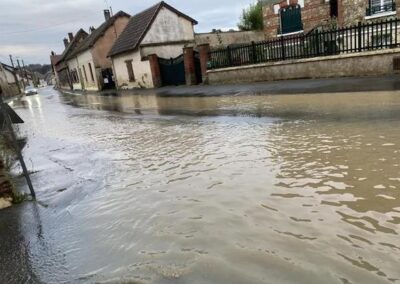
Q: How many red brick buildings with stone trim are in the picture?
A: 1